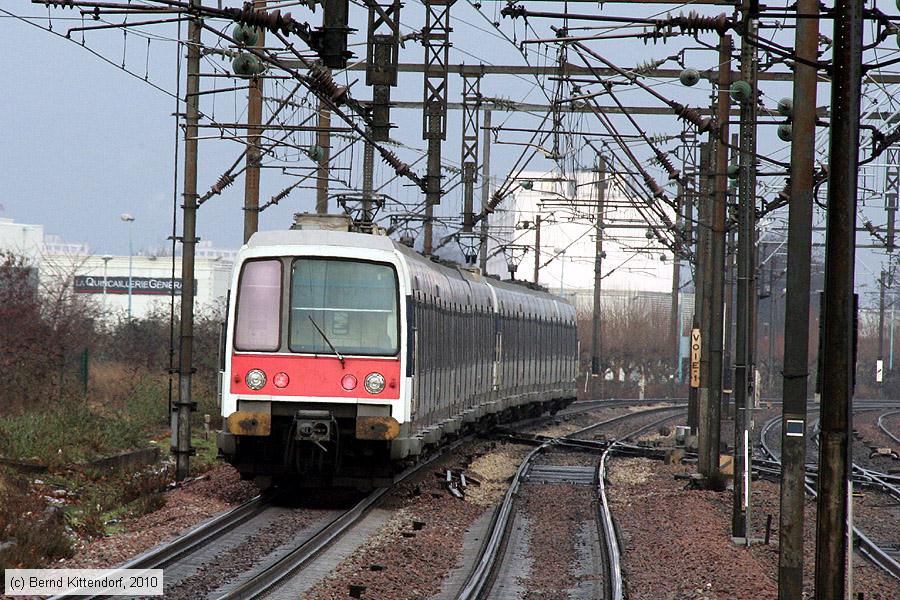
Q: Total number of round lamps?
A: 4